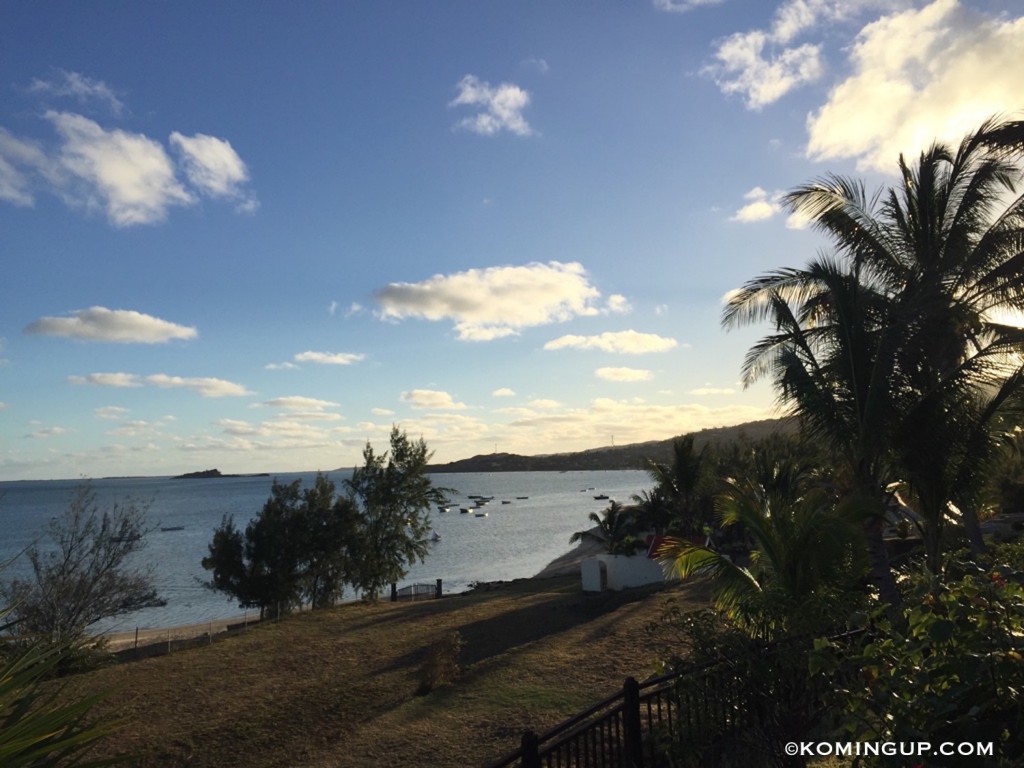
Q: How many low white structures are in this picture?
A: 1